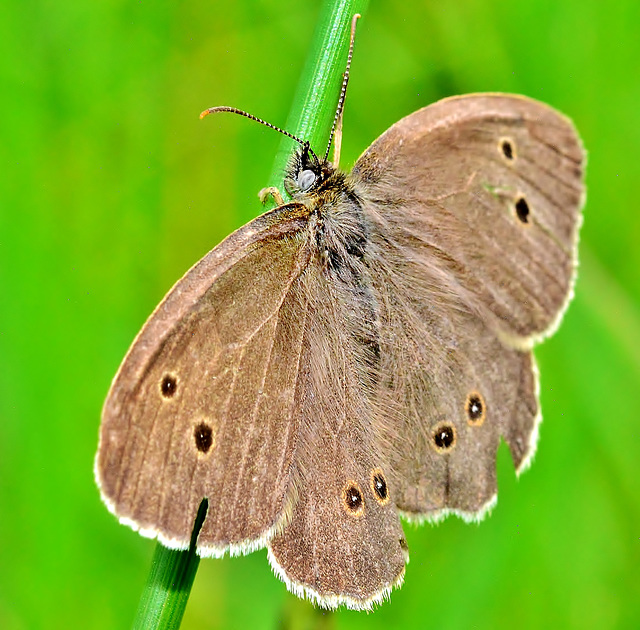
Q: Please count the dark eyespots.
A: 8